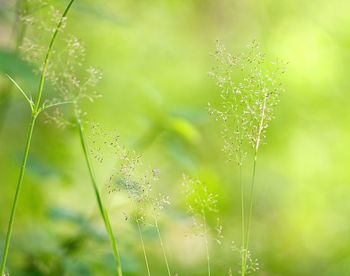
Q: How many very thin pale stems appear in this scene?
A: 5